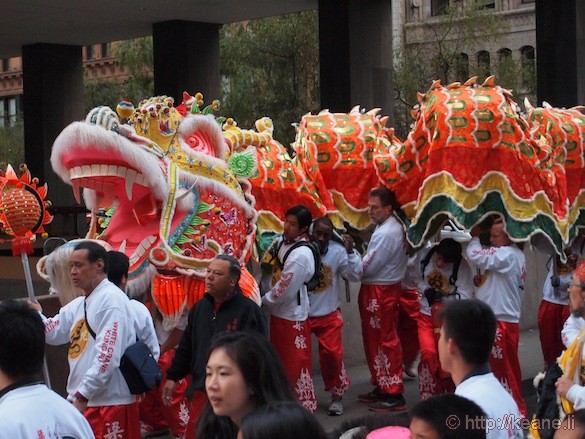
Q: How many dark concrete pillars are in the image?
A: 4